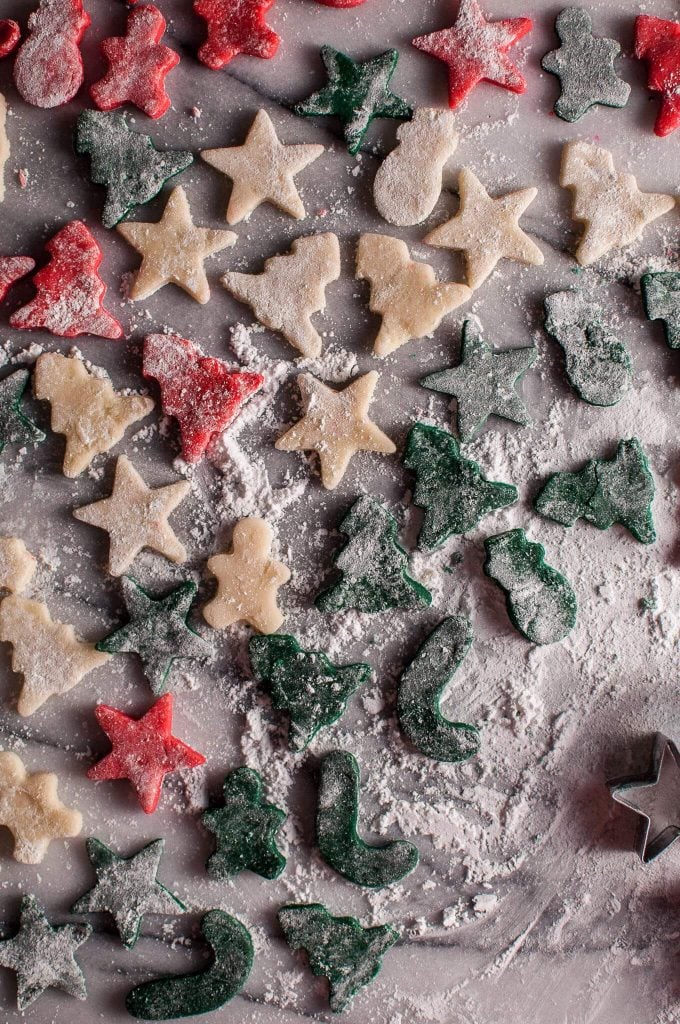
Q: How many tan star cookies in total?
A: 5